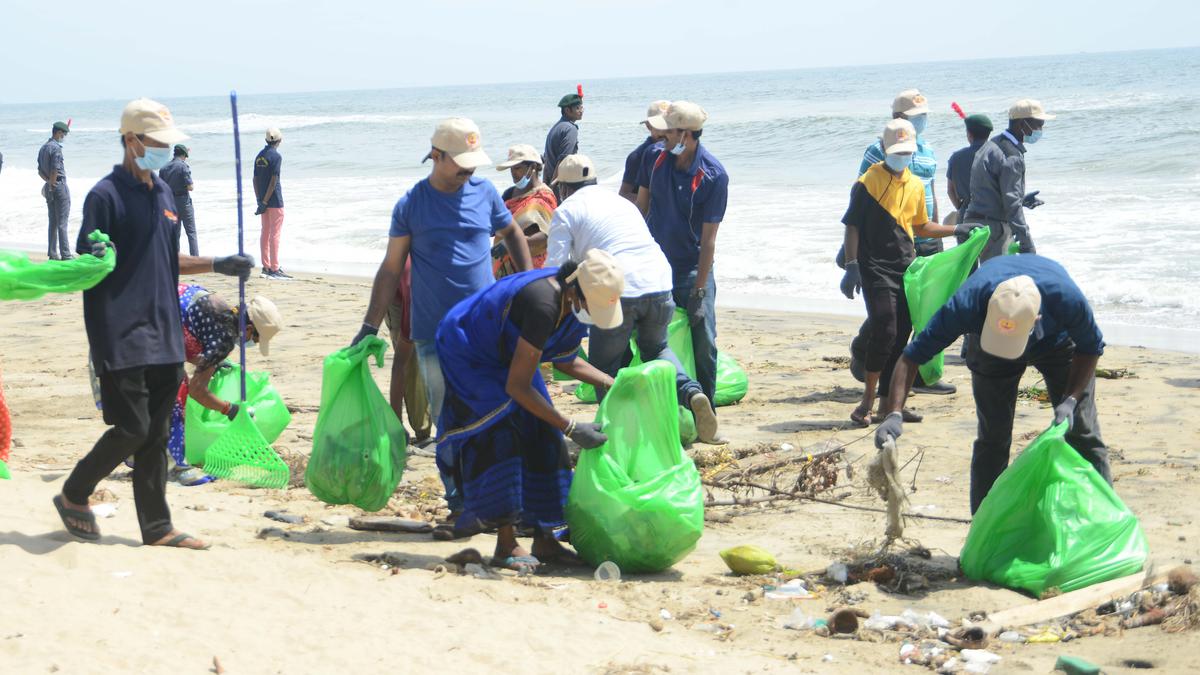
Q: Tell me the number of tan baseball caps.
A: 13